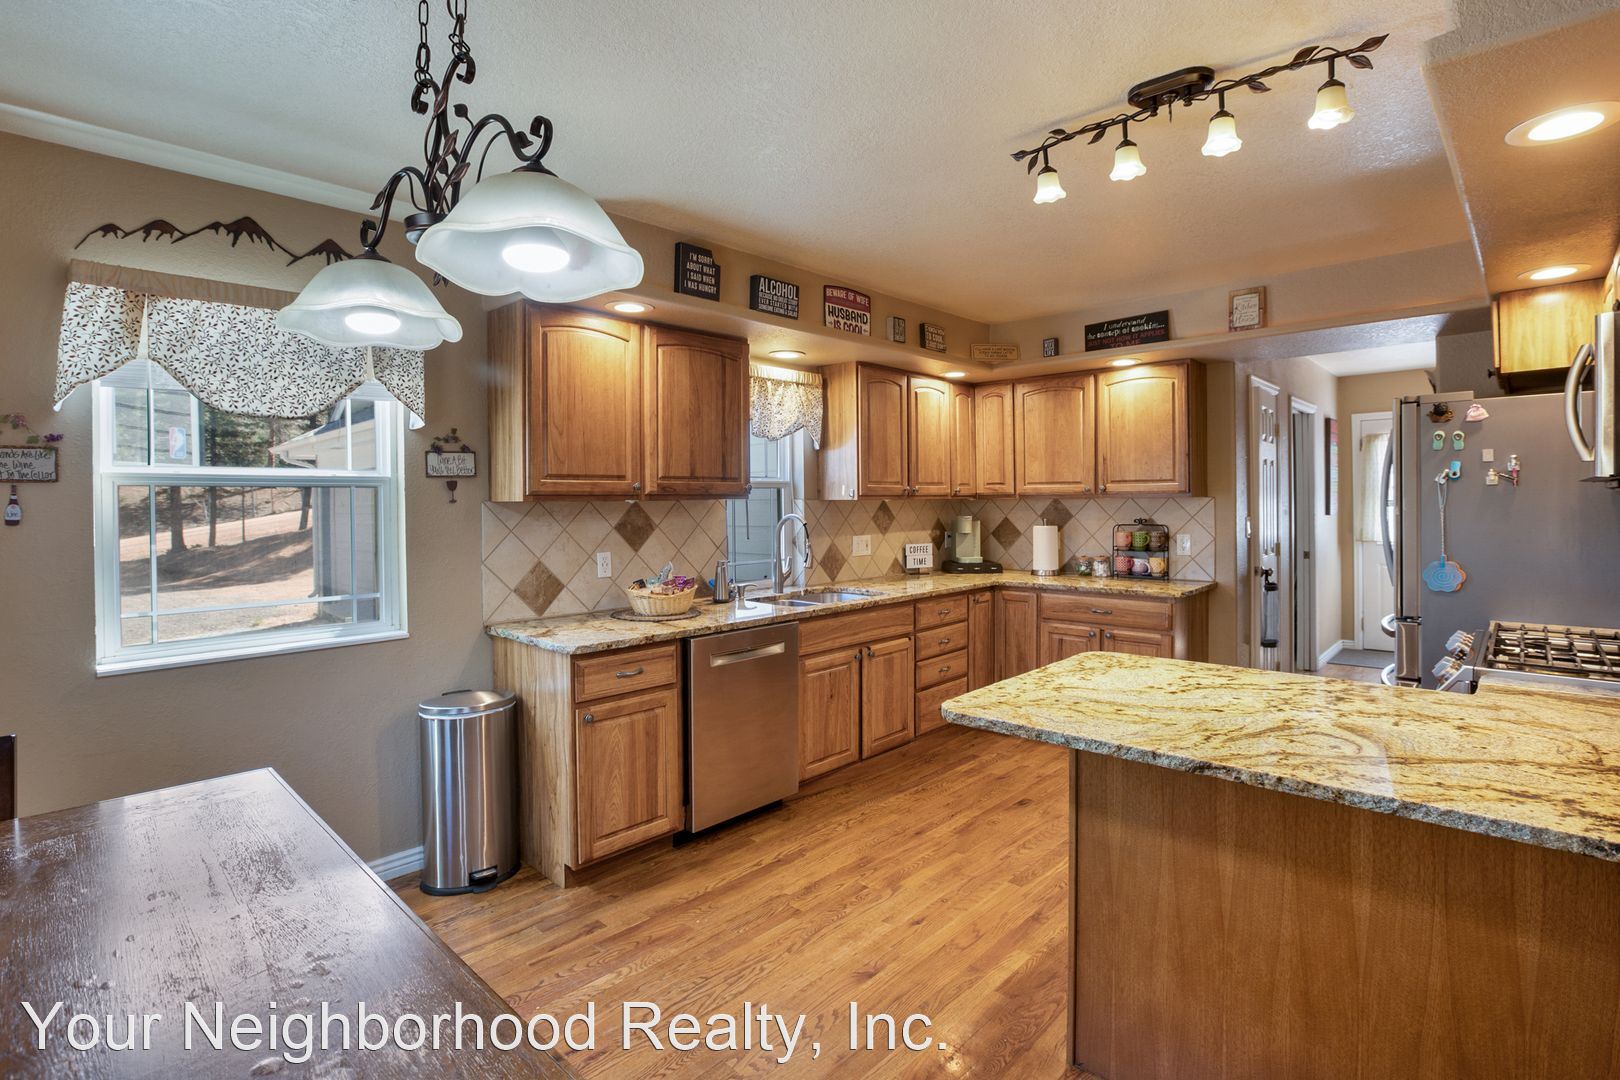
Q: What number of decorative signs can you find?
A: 12